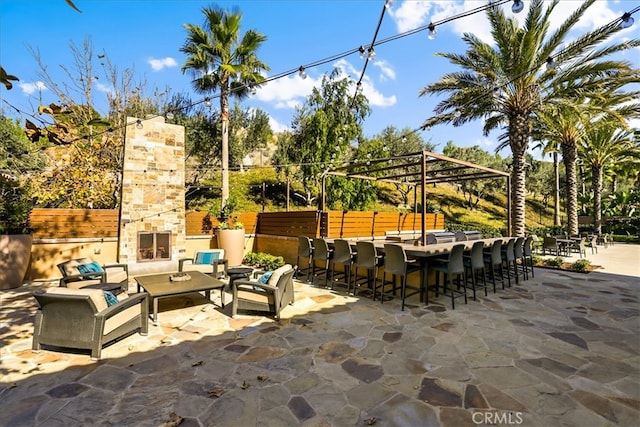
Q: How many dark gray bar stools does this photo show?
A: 11